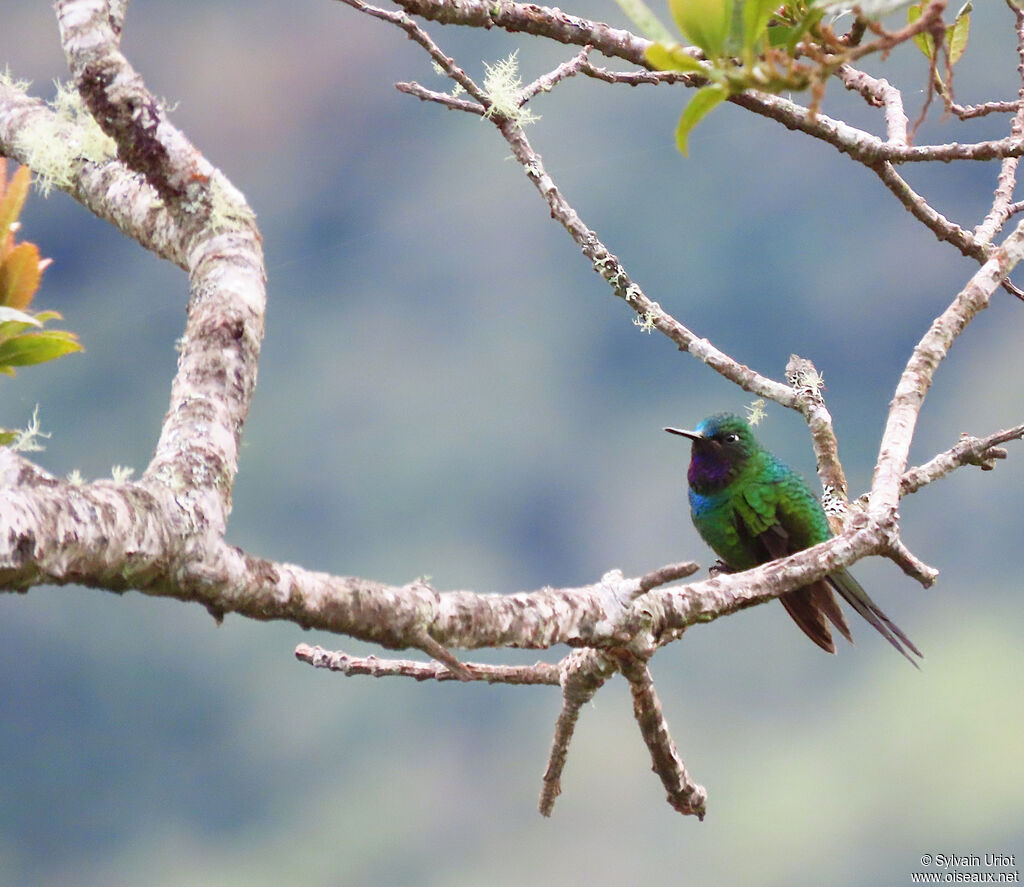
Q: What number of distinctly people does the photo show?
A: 0